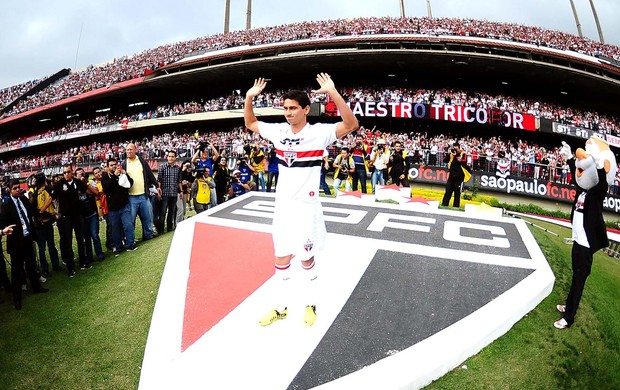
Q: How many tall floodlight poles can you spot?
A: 6